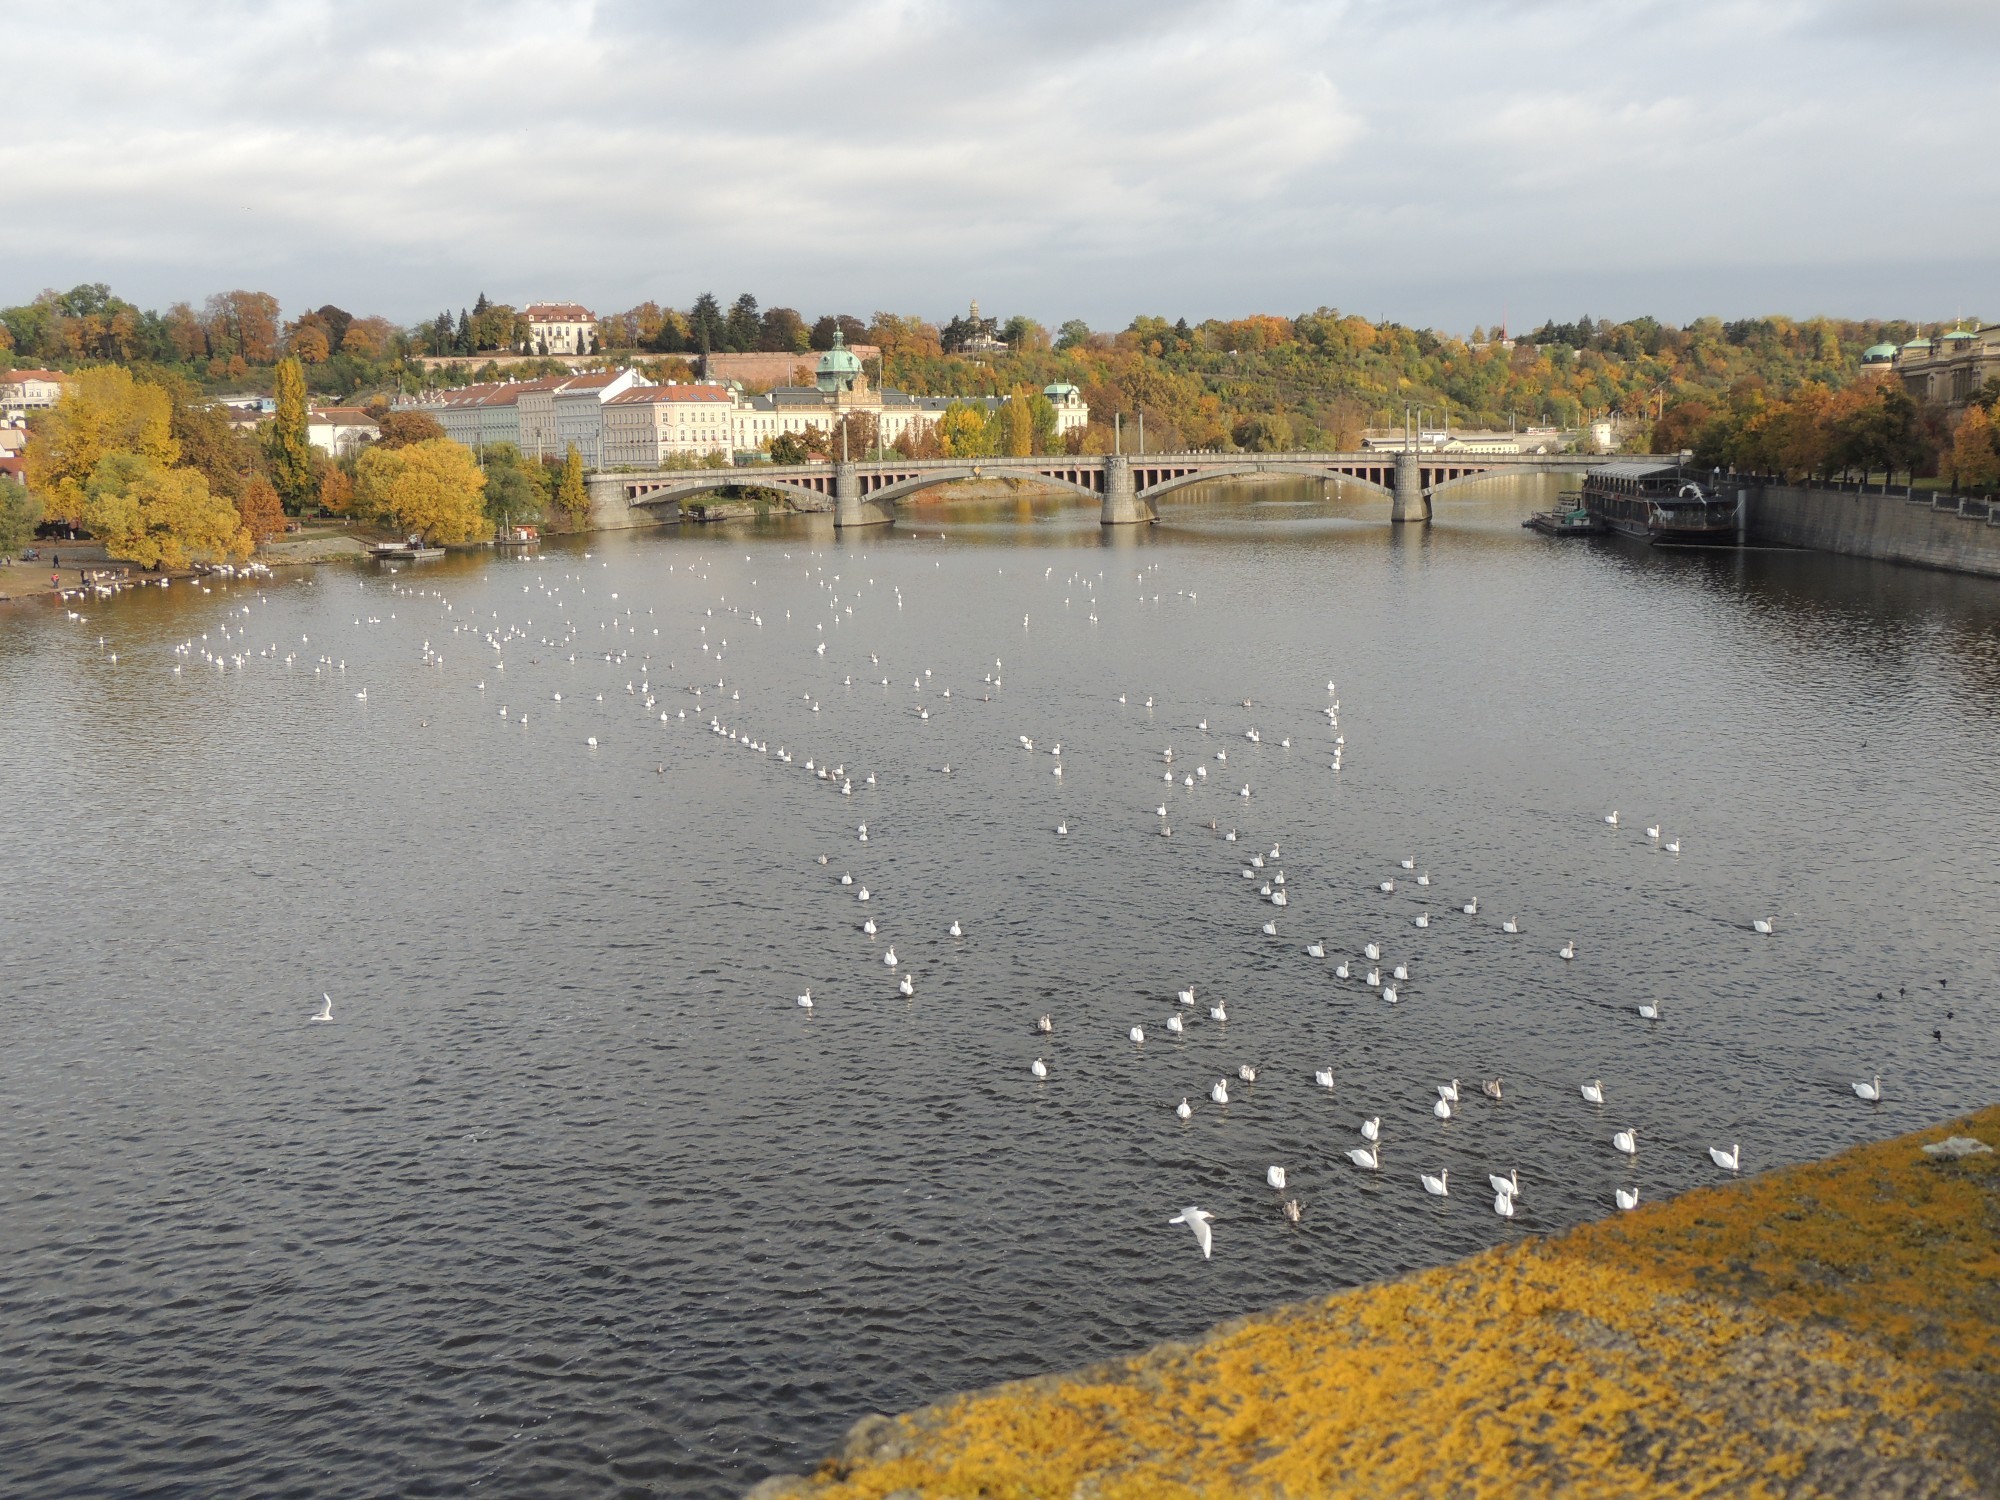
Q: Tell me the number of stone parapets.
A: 1